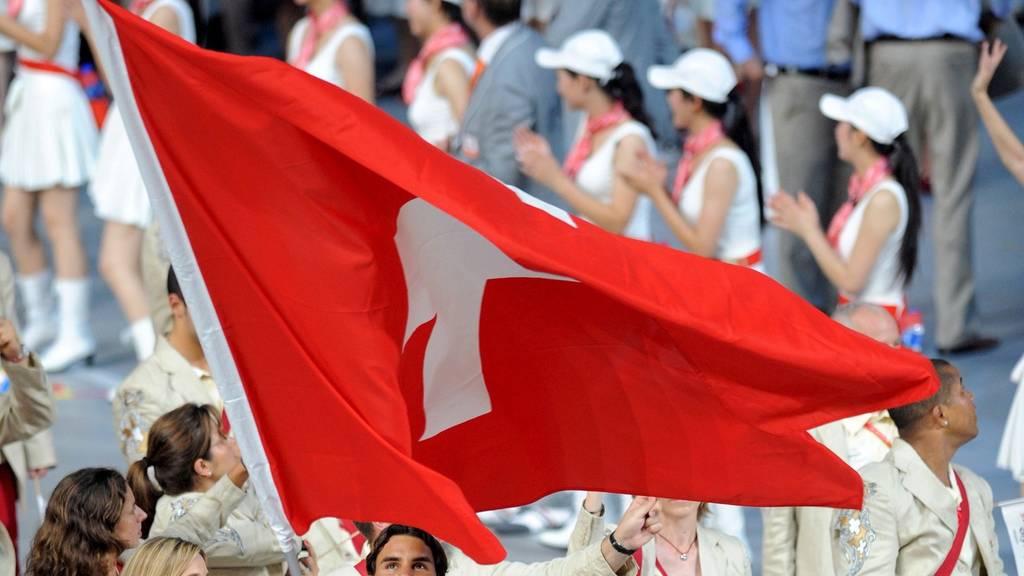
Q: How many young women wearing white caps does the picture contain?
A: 3